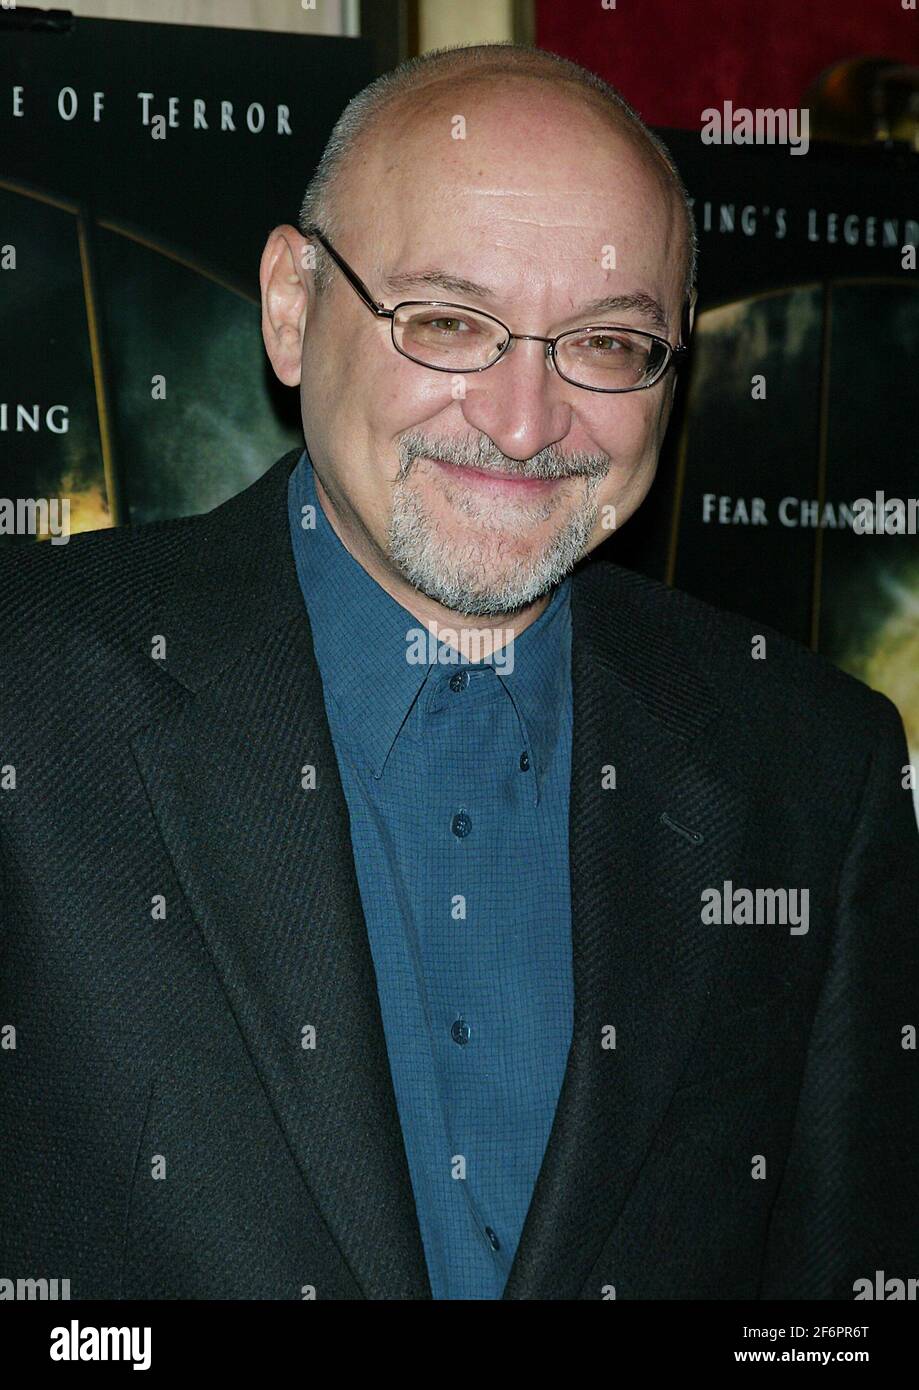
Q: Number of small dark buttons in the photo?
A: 5